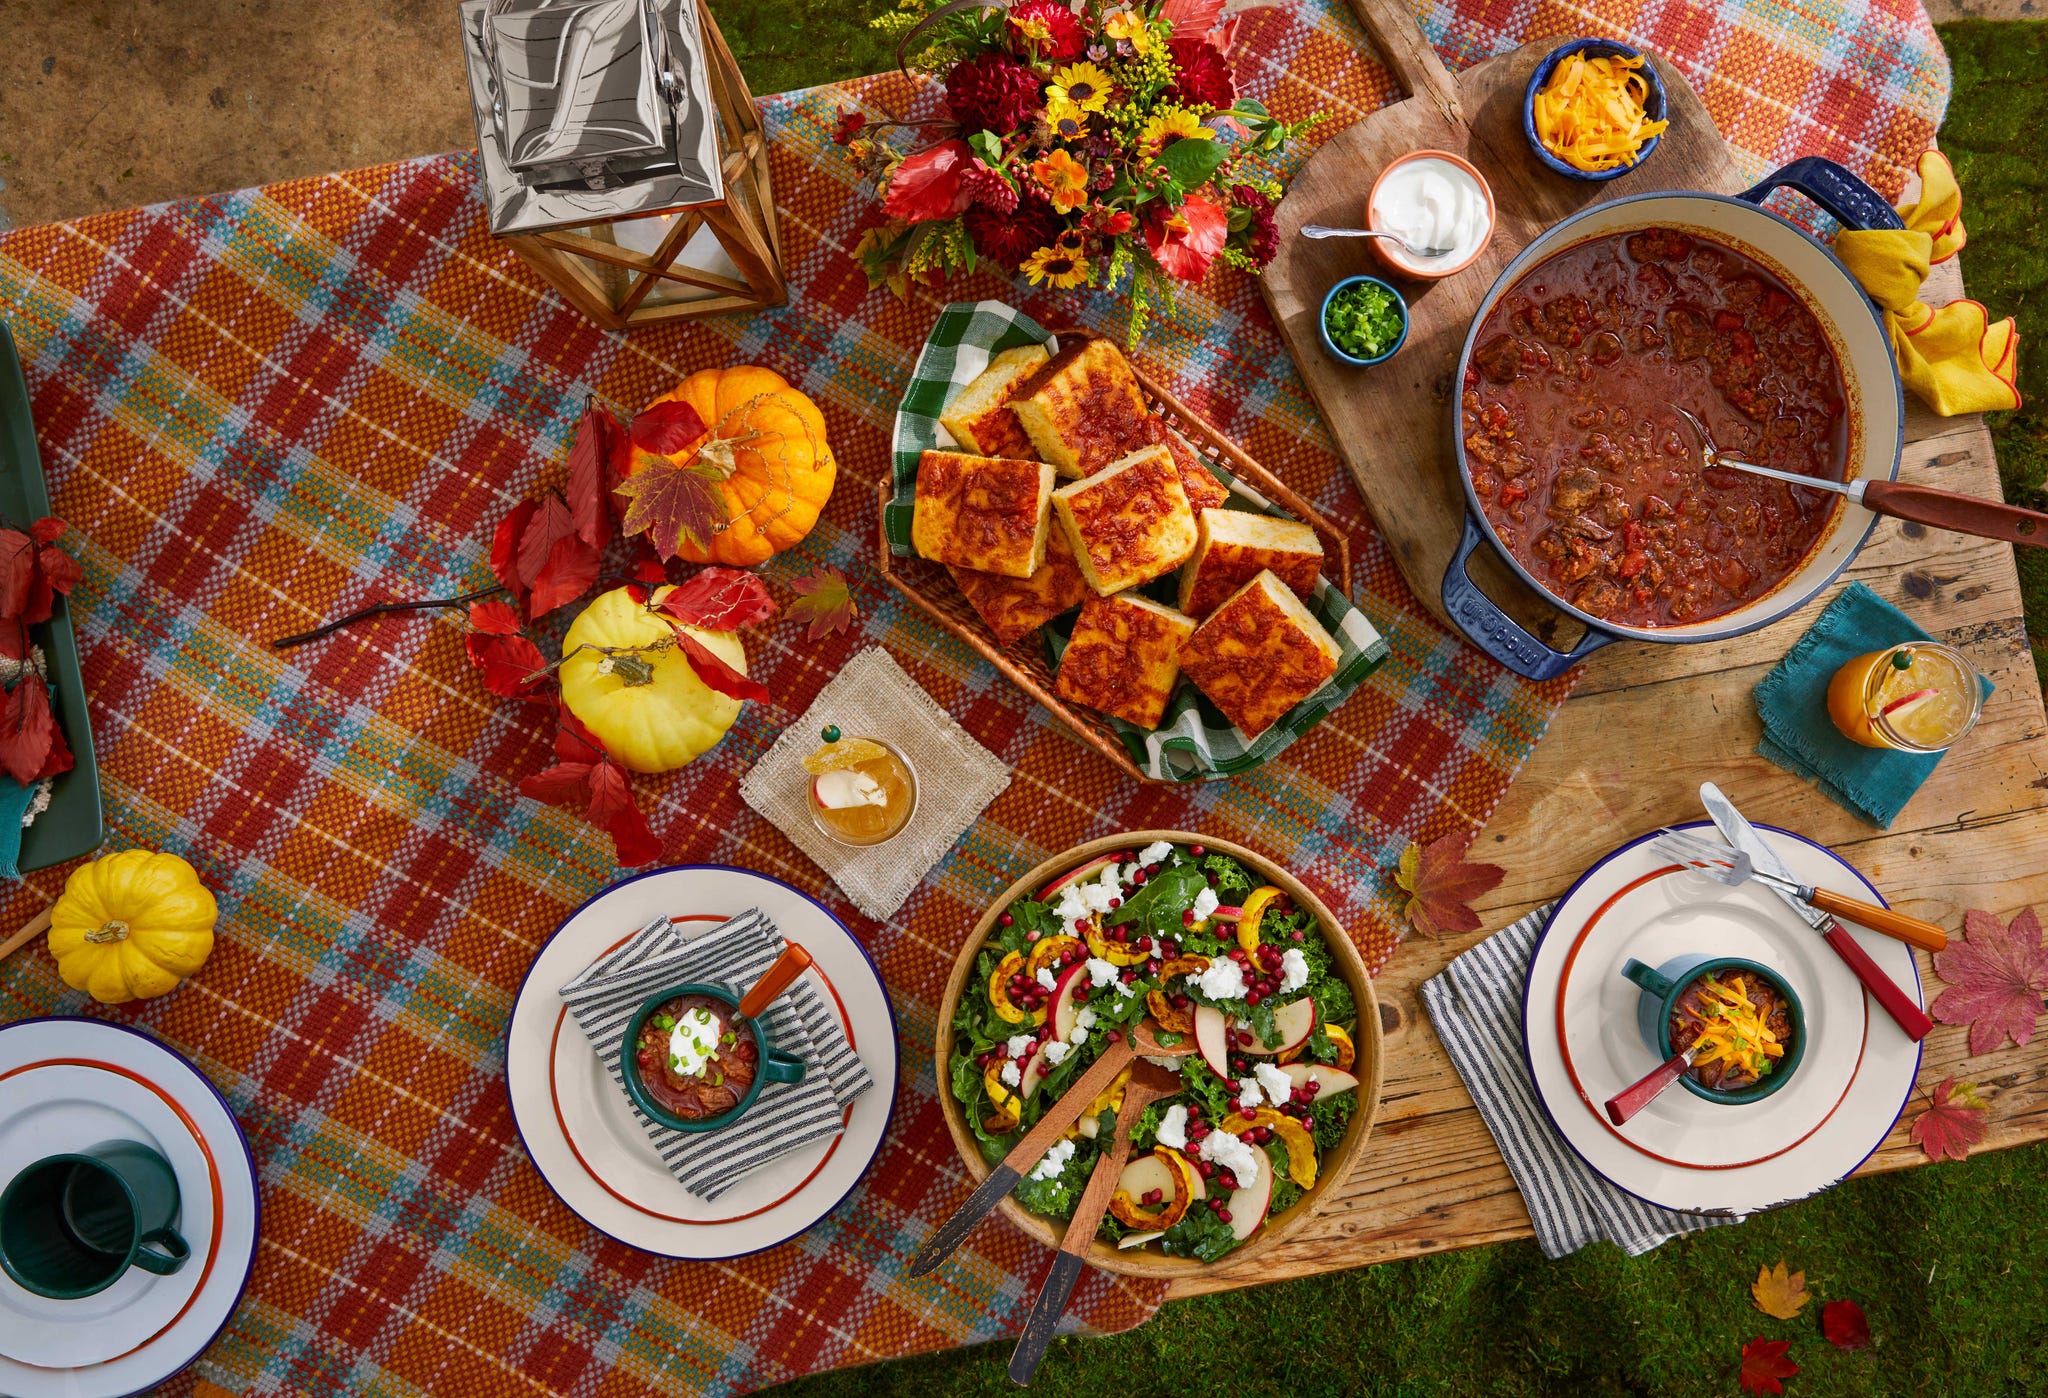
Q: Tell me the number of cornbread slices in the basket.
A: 9